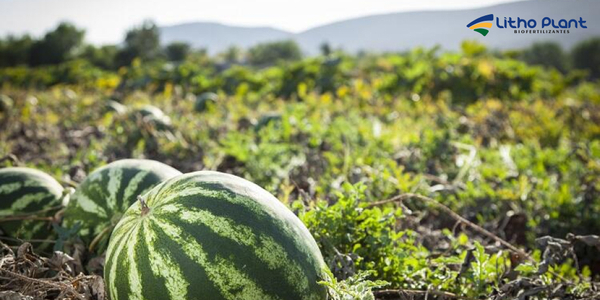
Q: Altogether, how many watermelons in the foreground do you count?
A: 3